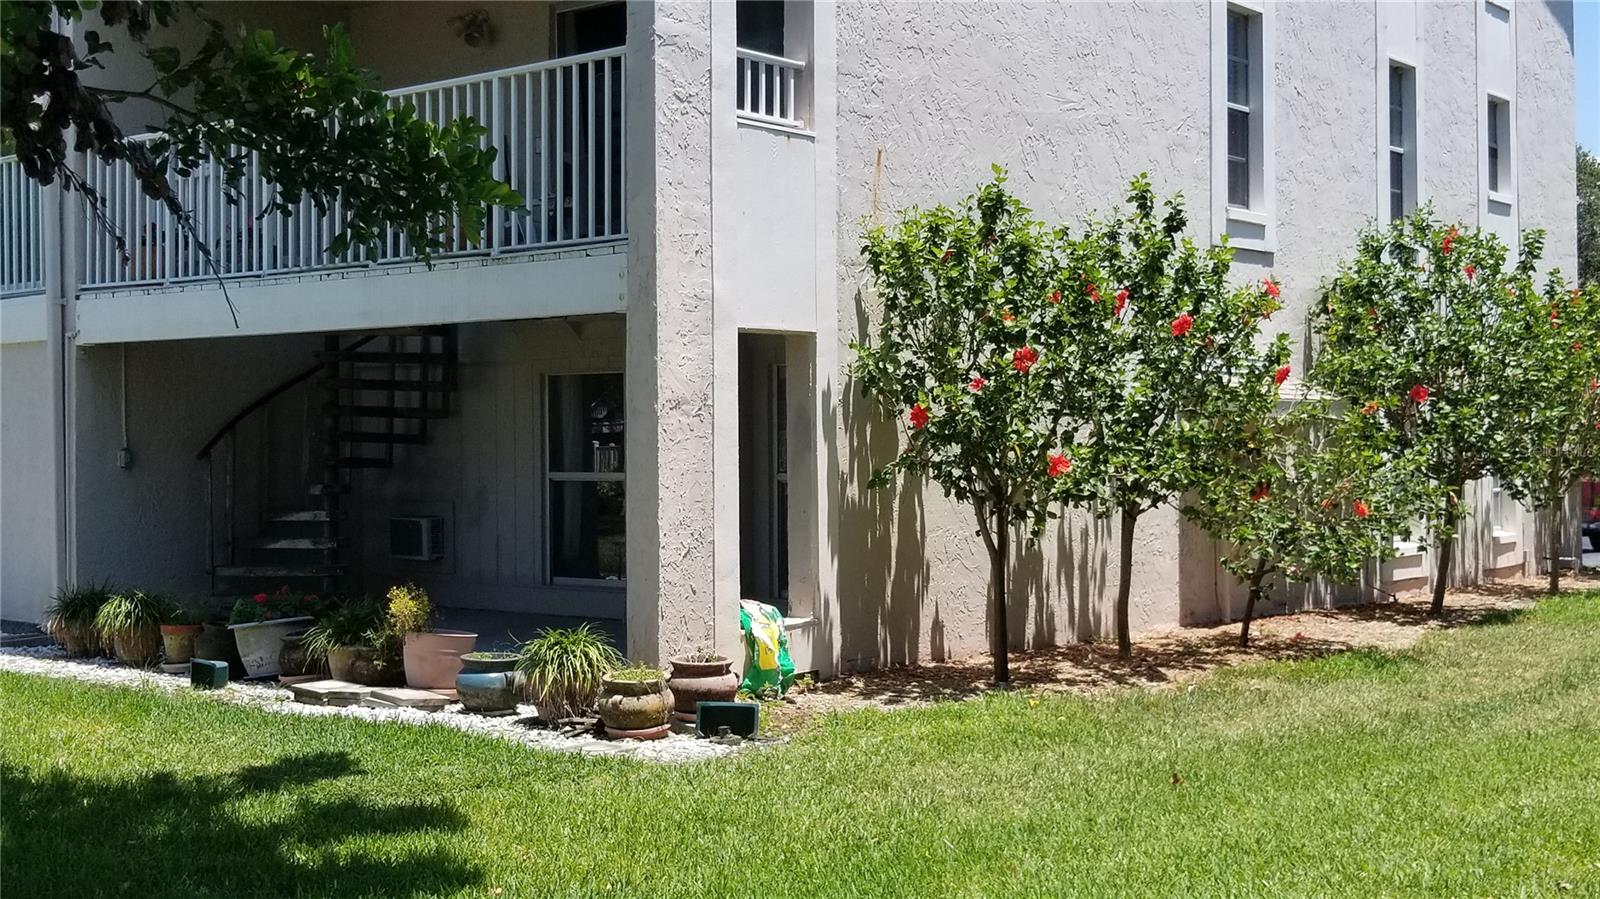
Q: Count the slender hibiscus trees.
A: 5